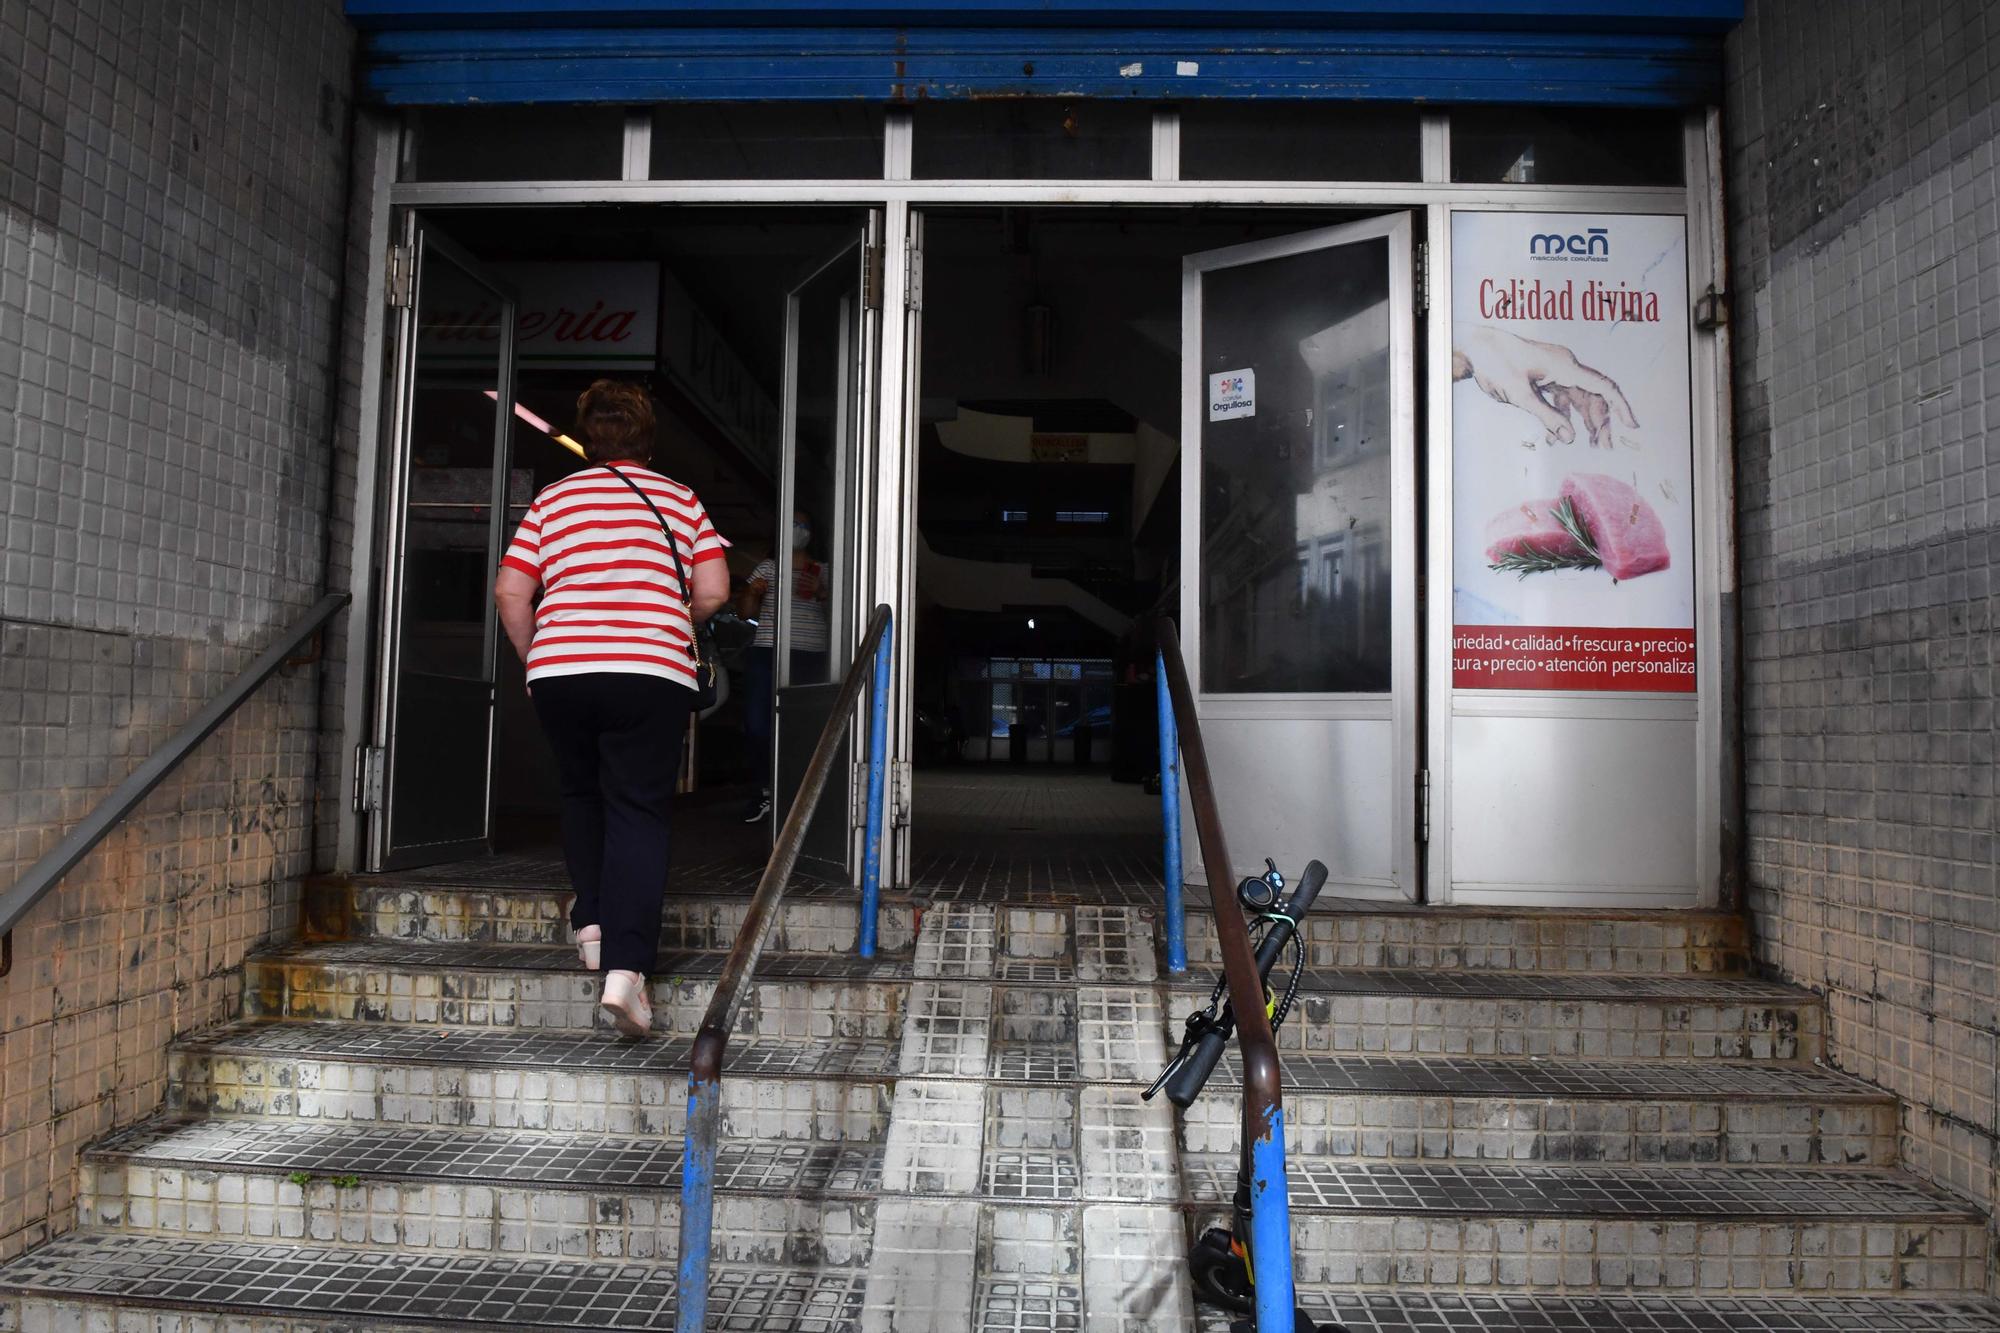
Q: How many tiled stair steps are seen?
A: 5